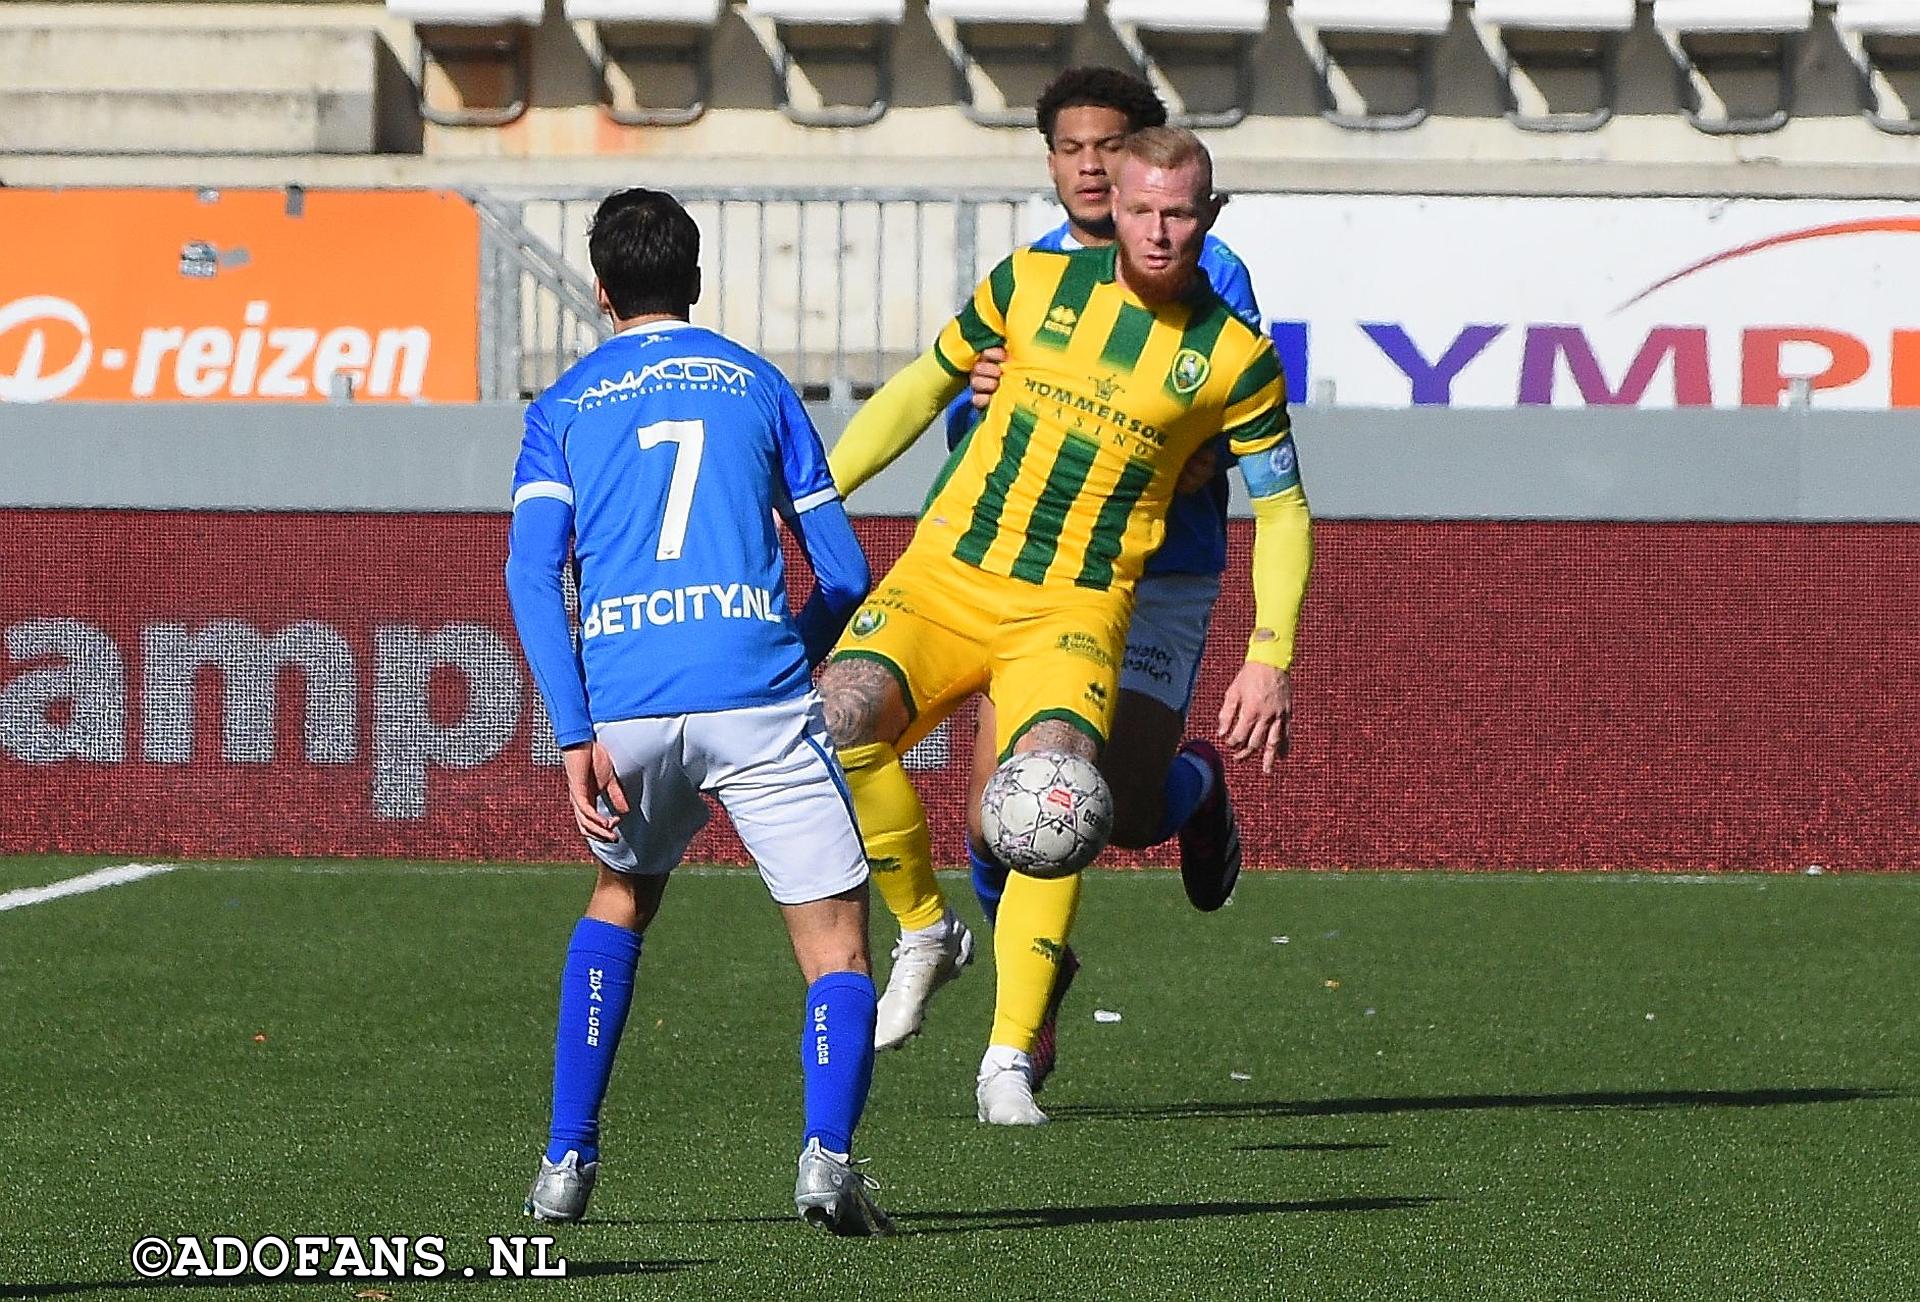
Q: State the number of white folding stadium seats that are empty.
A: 9